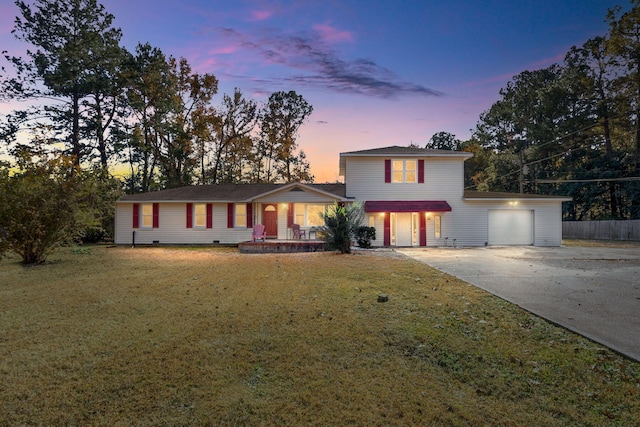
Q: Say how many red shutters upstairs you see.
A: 2